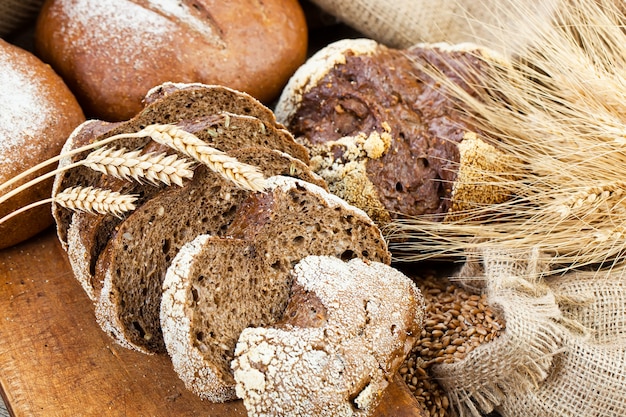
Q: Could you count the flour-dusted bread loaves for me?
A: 2